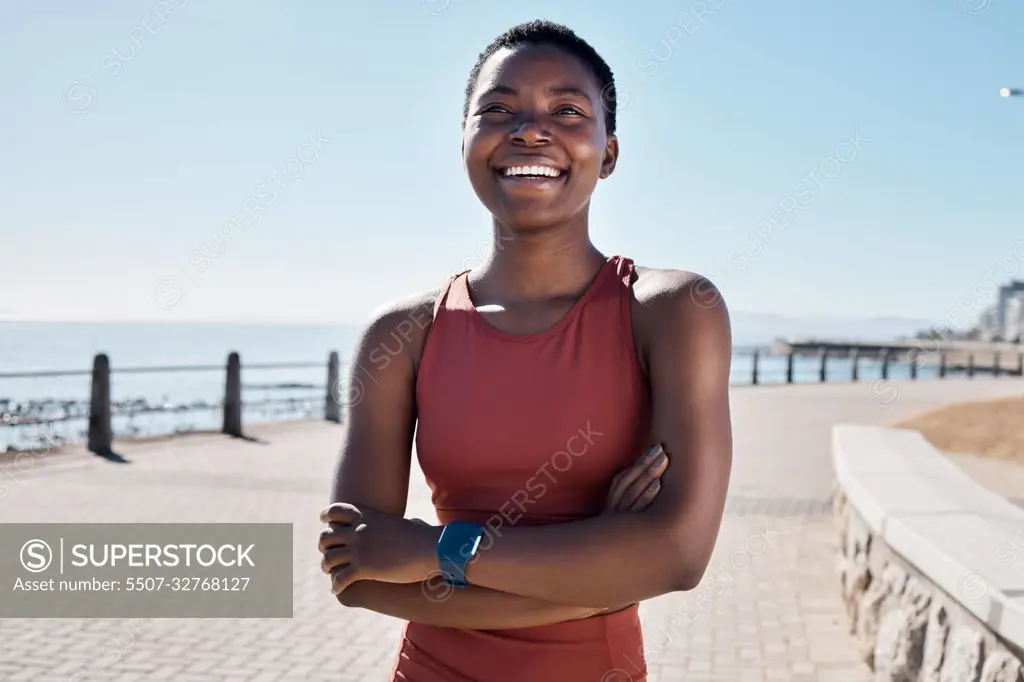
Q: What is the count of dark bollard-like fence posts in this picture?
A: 13